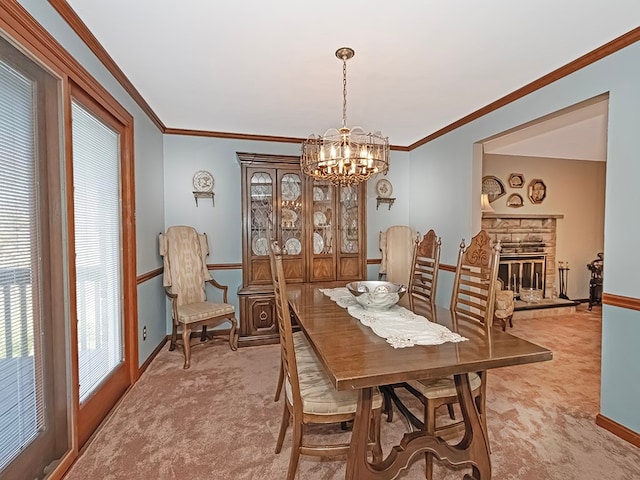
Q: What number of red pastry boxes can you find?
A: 0